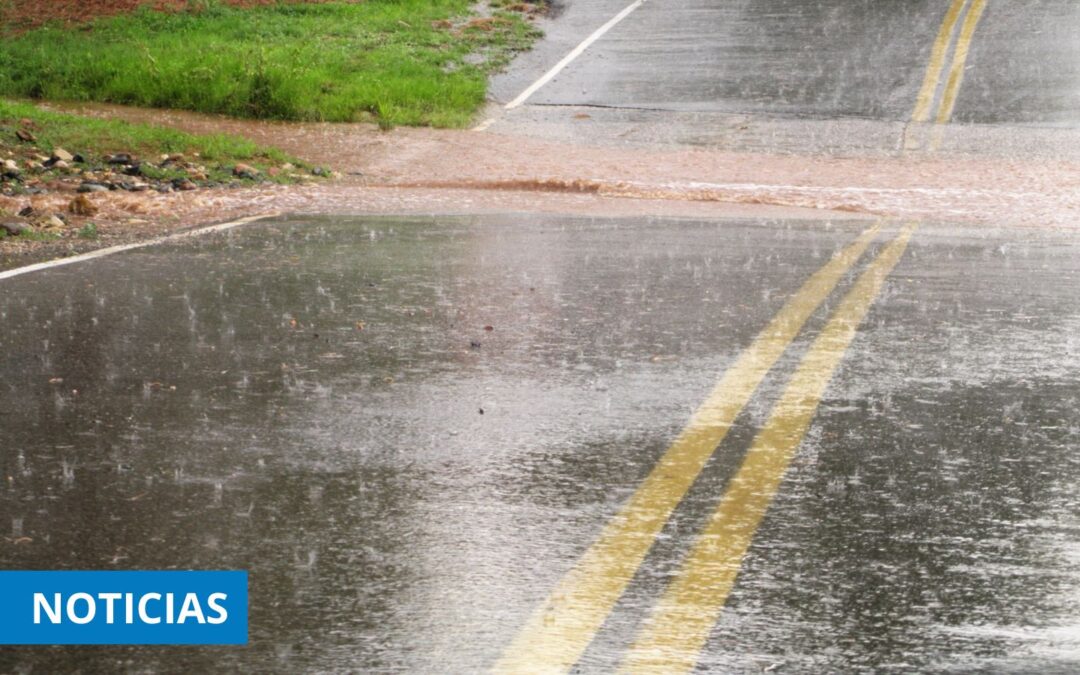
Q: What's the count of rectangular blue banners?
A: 1